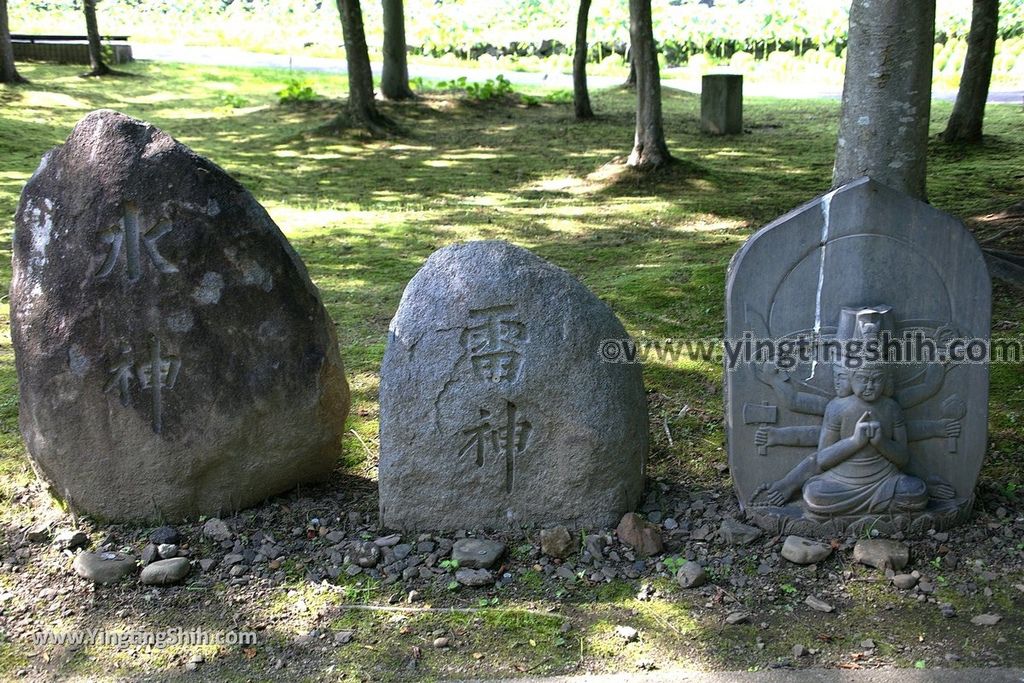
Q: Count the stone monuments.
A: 3